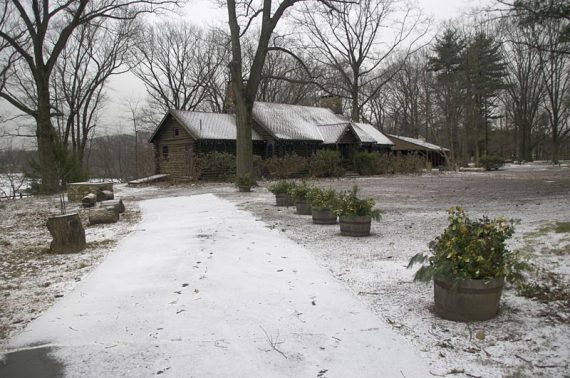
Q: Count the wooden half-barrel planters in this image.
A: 6